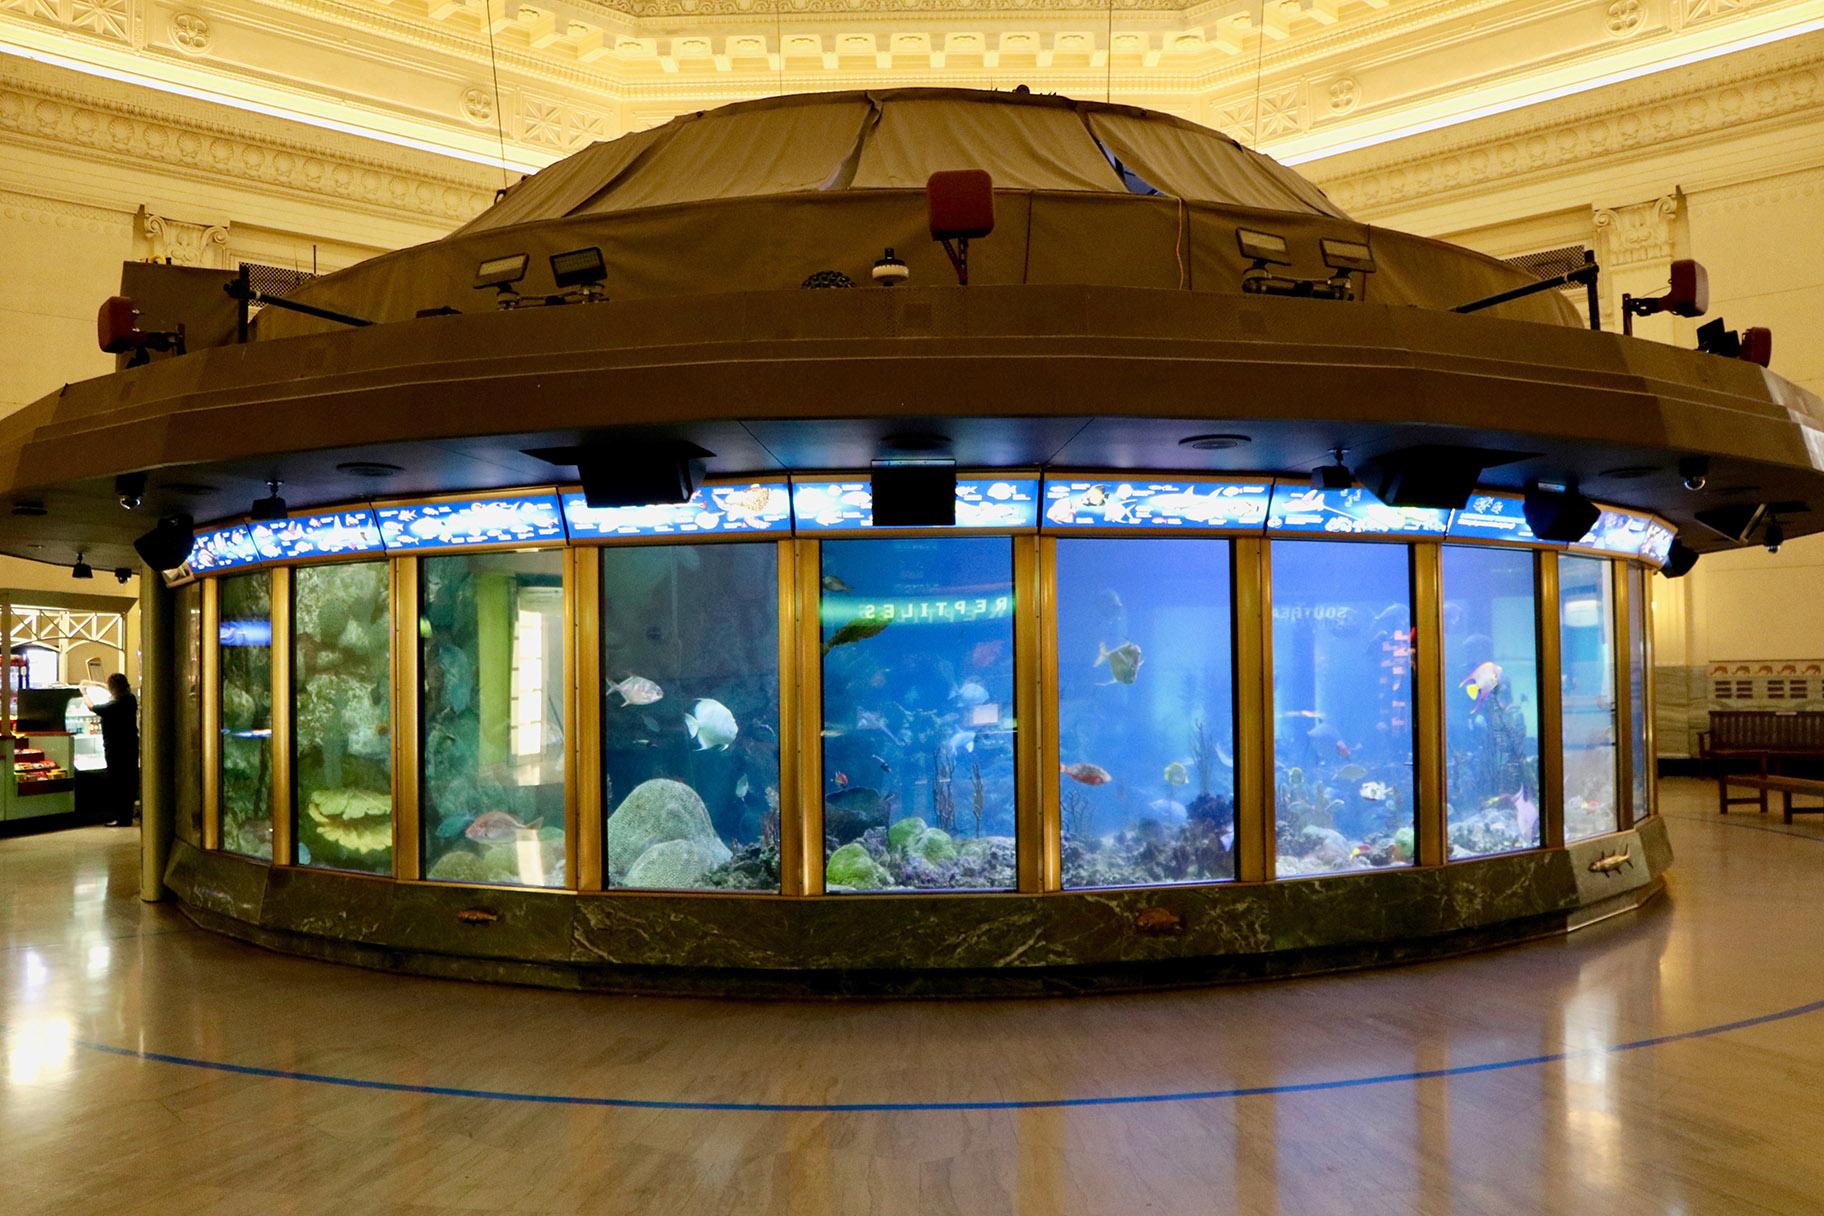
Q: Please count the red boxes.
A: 4